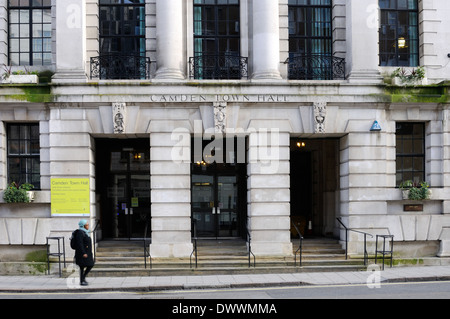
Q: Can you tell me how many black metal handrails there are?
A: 6